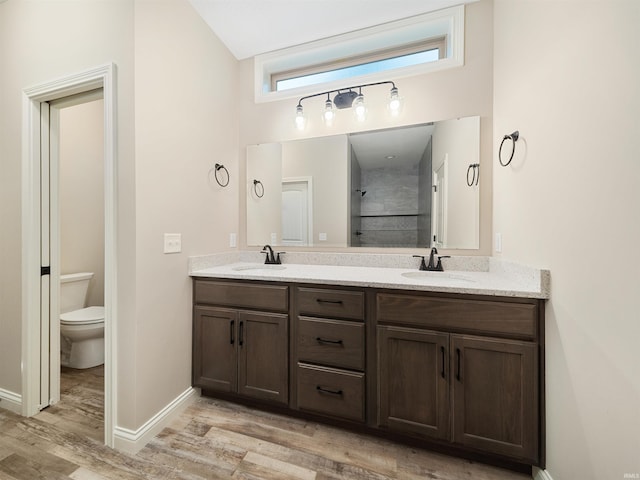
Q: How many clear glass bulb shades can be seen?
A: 4